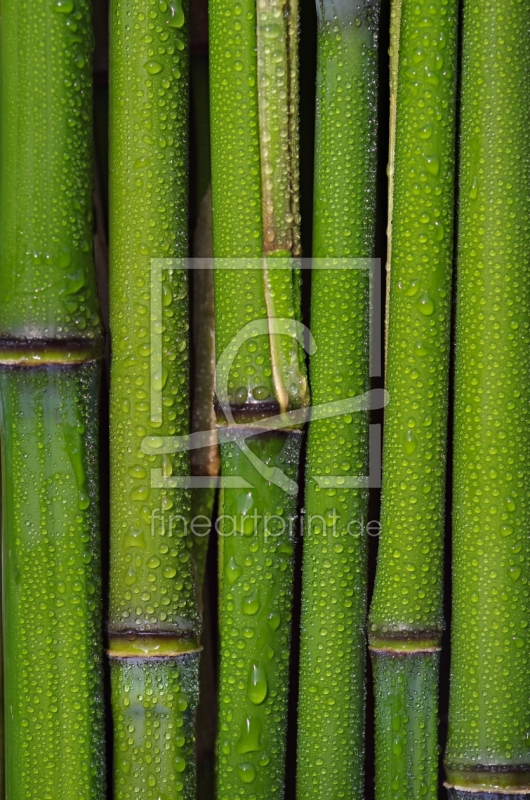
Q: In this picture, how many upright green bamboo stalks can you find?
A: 6